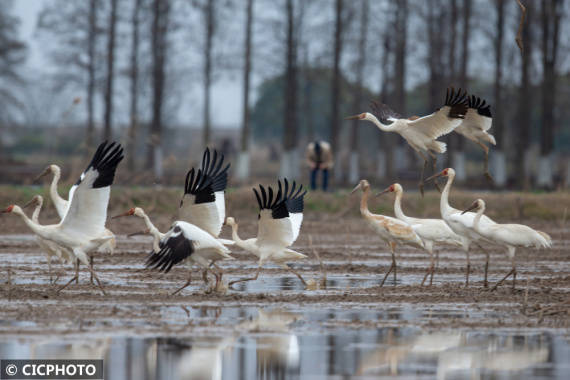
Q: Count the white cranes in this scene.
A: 12